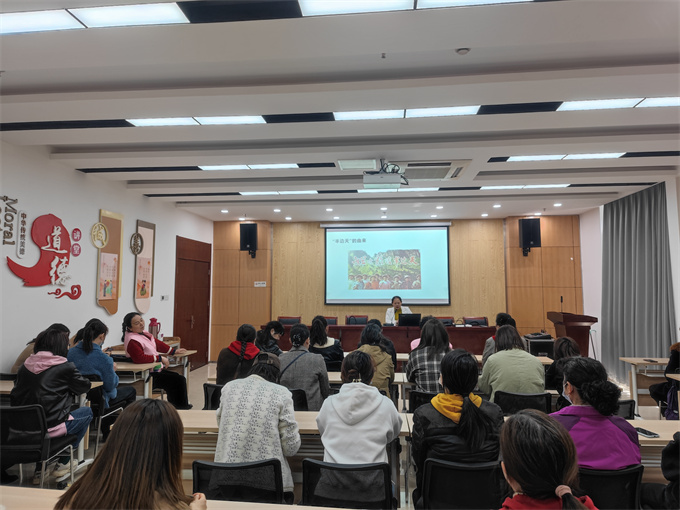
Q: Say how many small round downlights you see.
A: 14